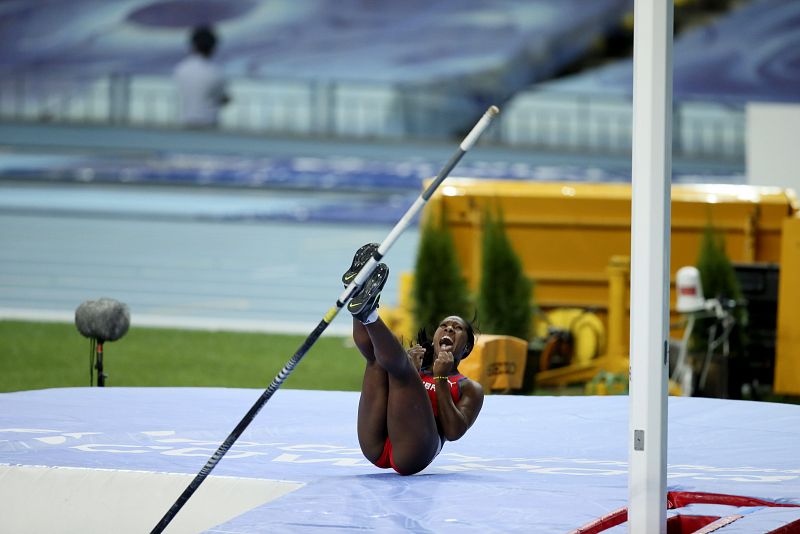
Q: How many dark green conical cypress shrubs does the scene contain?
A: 3